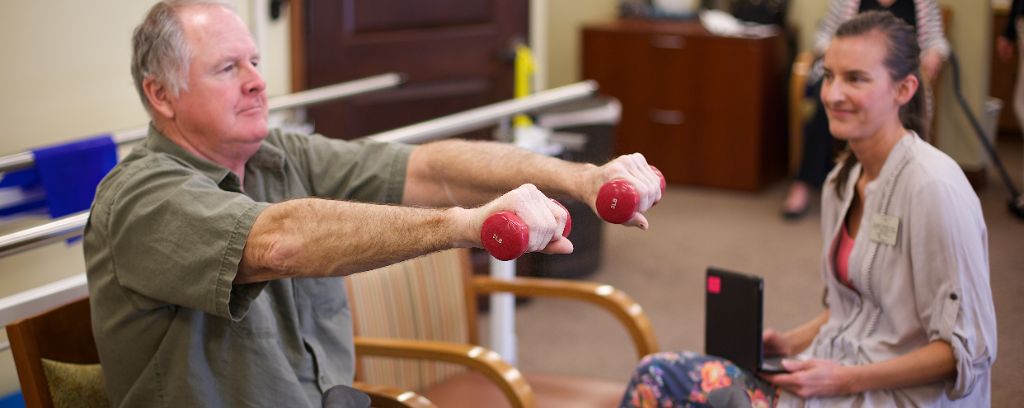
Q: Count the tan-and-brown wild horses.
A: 0